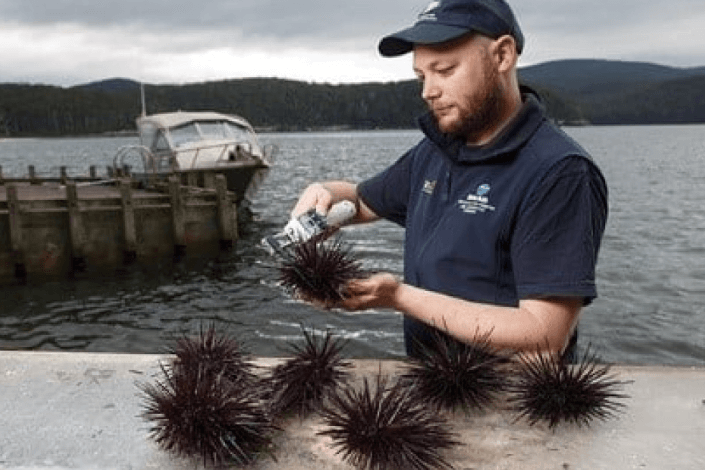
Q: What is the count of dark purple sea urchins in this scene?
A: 7